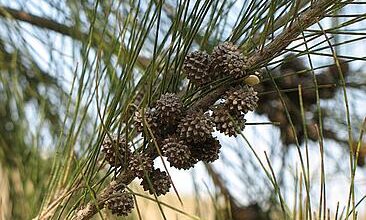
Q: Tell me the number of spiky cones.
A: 13